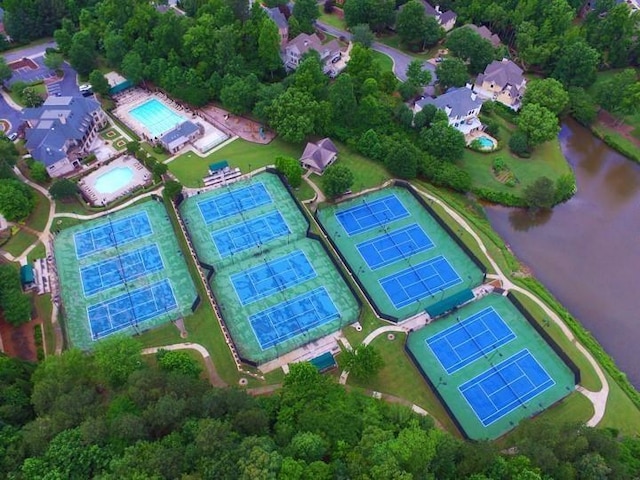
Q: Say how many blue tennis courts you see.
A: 12